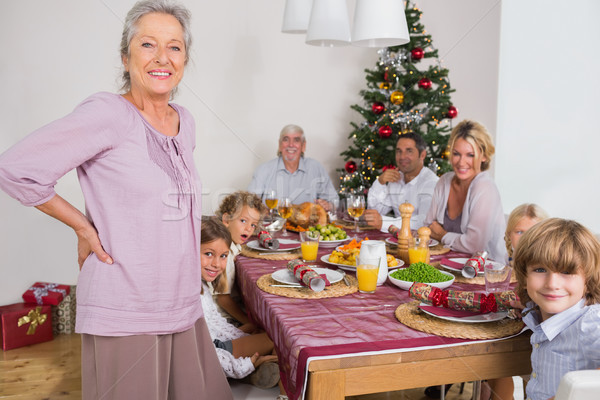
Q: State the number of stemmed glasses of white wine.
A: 3